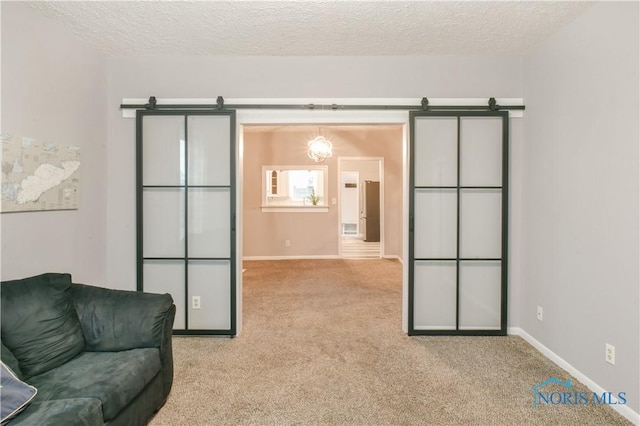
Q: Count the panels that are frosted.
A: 12